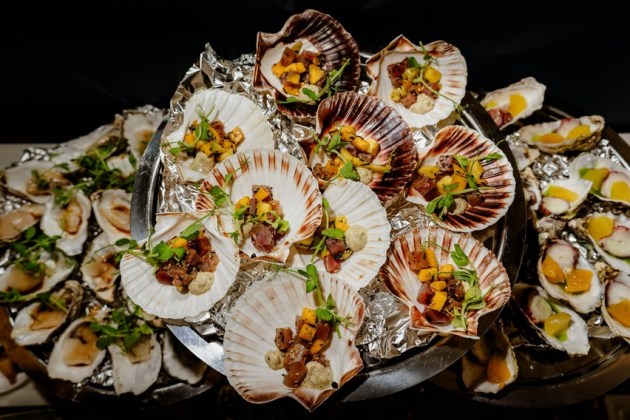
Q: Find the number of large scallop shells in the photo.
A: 10